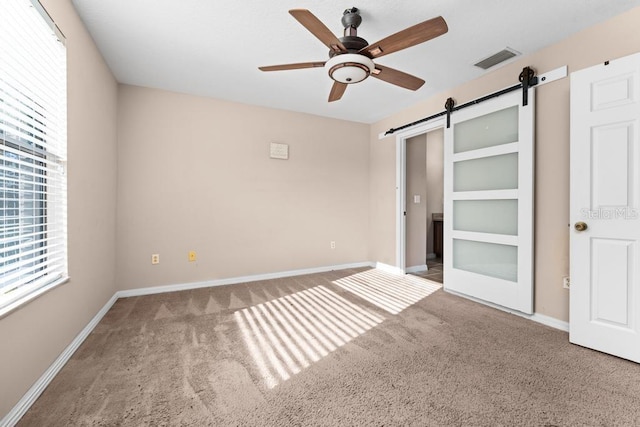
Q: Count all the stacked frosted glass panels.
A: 4